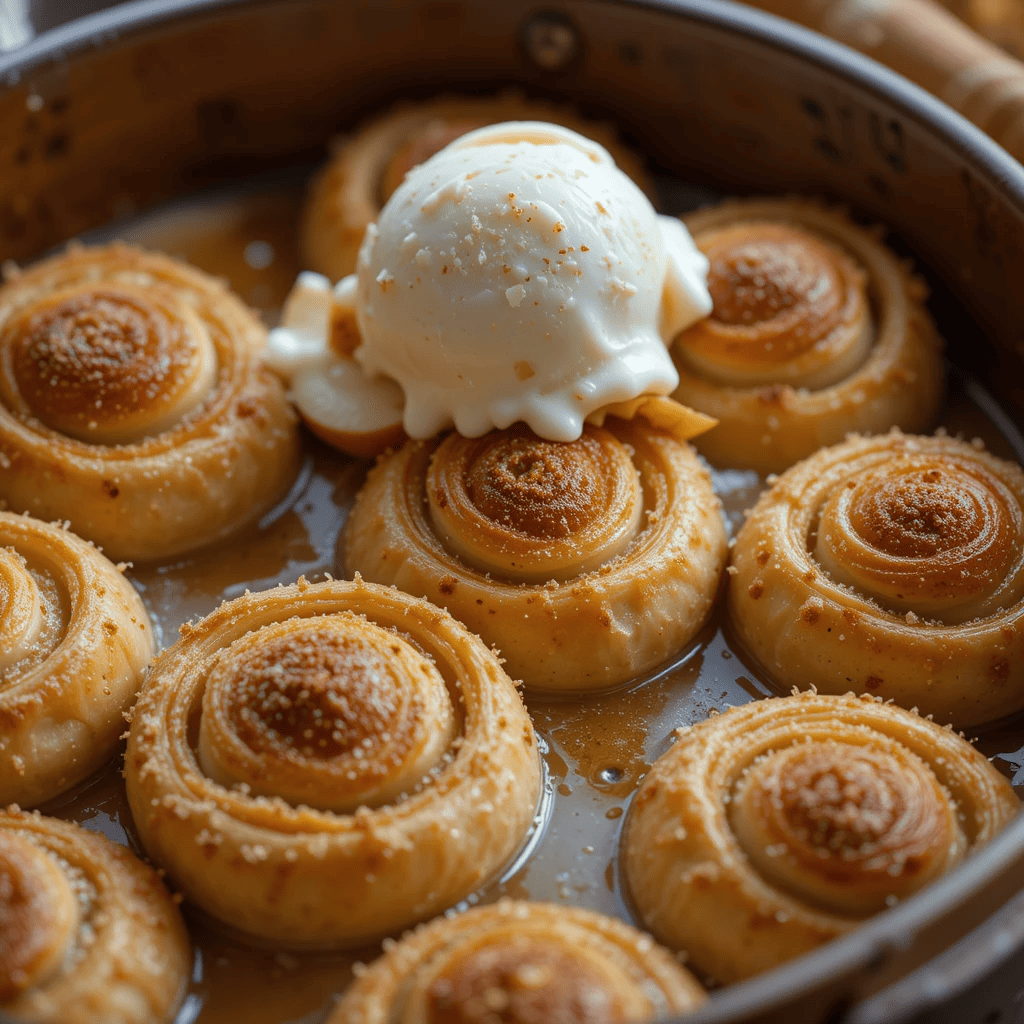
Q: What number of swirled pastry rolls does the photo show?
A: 10